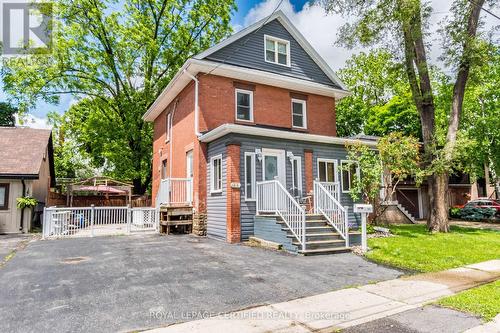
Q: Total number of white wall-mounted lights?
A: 2